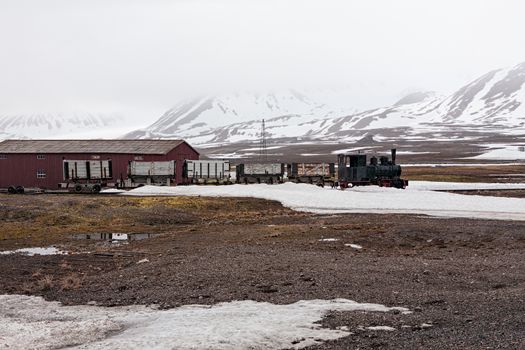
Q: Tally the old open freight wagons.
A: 5